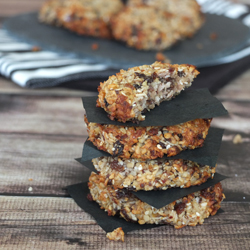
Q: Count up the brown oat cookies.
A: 7